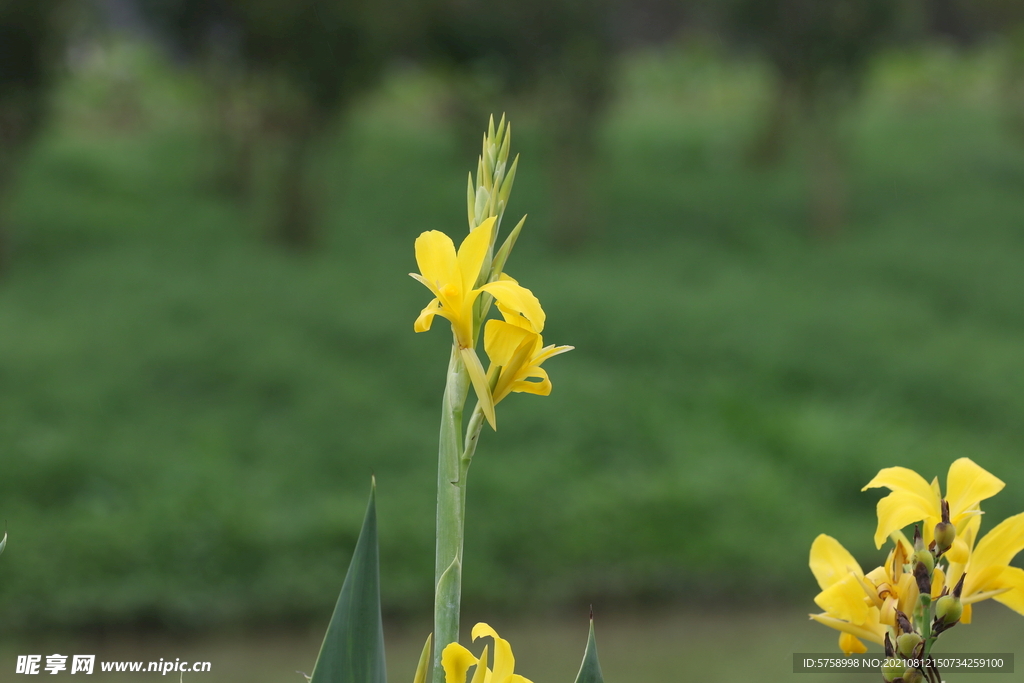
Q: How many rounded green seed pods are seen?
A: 6